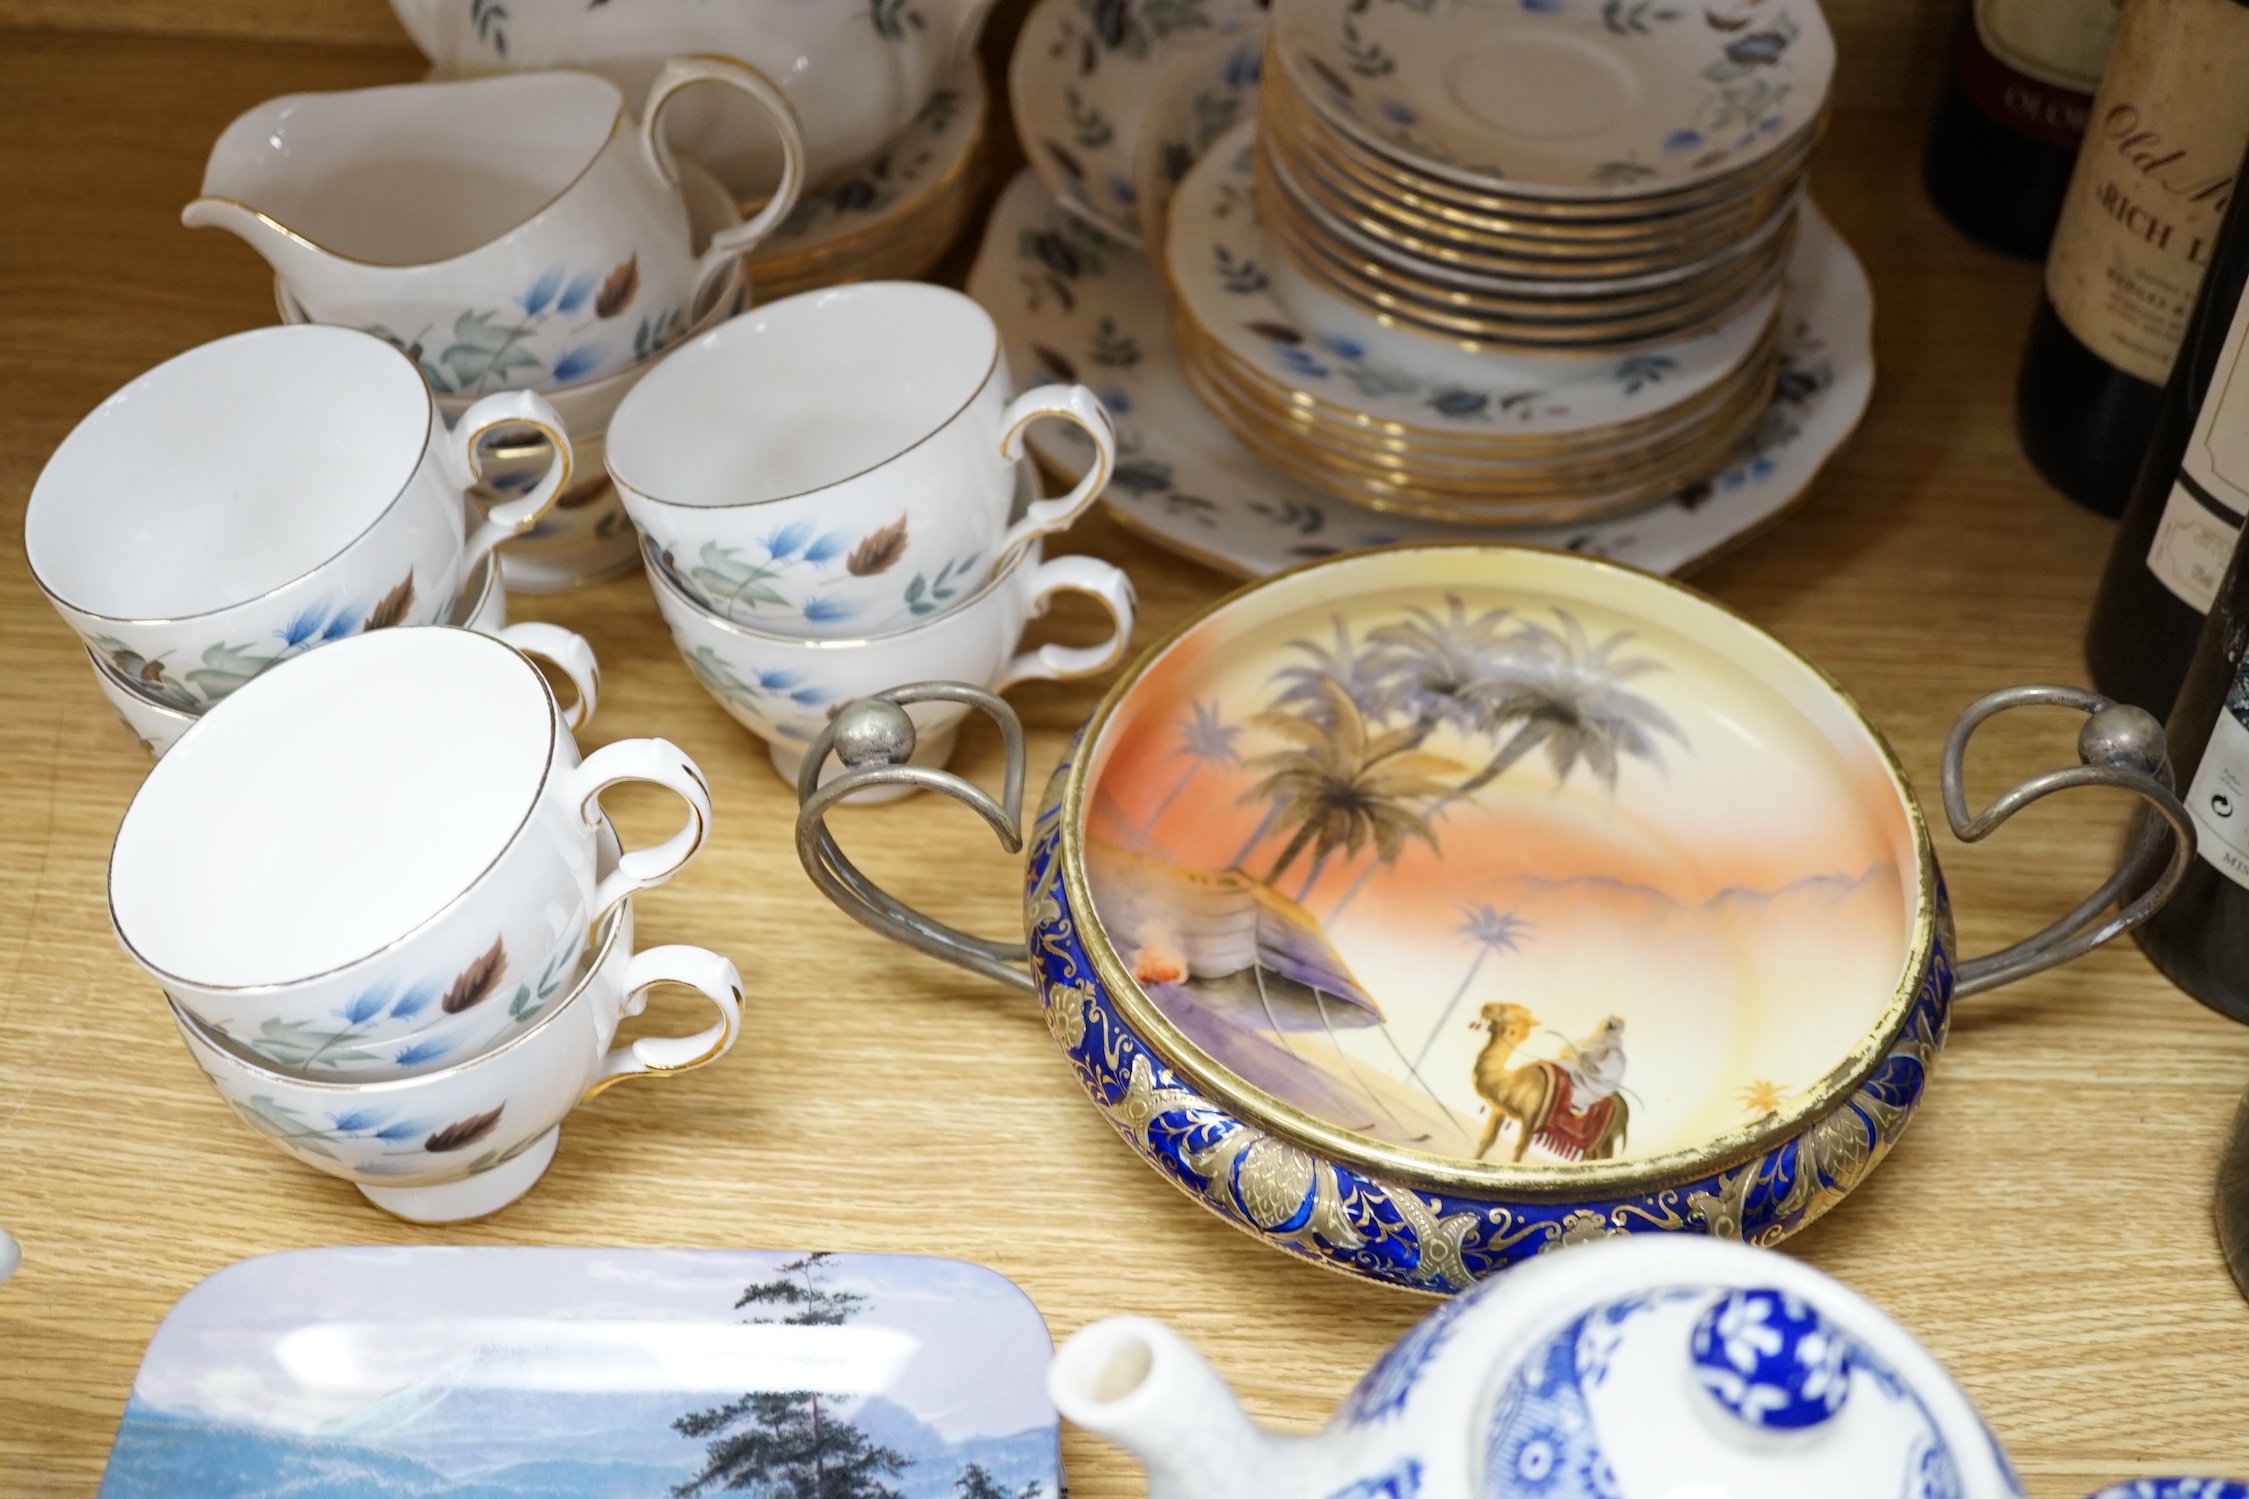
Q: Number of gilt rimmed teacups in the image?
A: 6